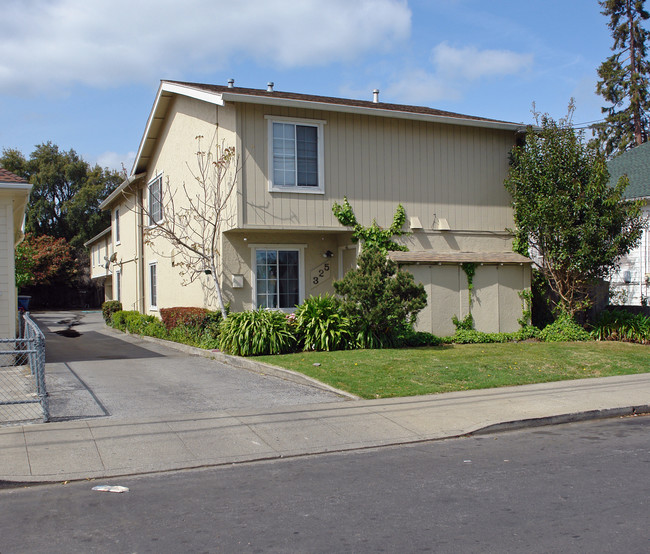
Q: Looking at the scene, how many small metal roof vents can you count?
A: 3